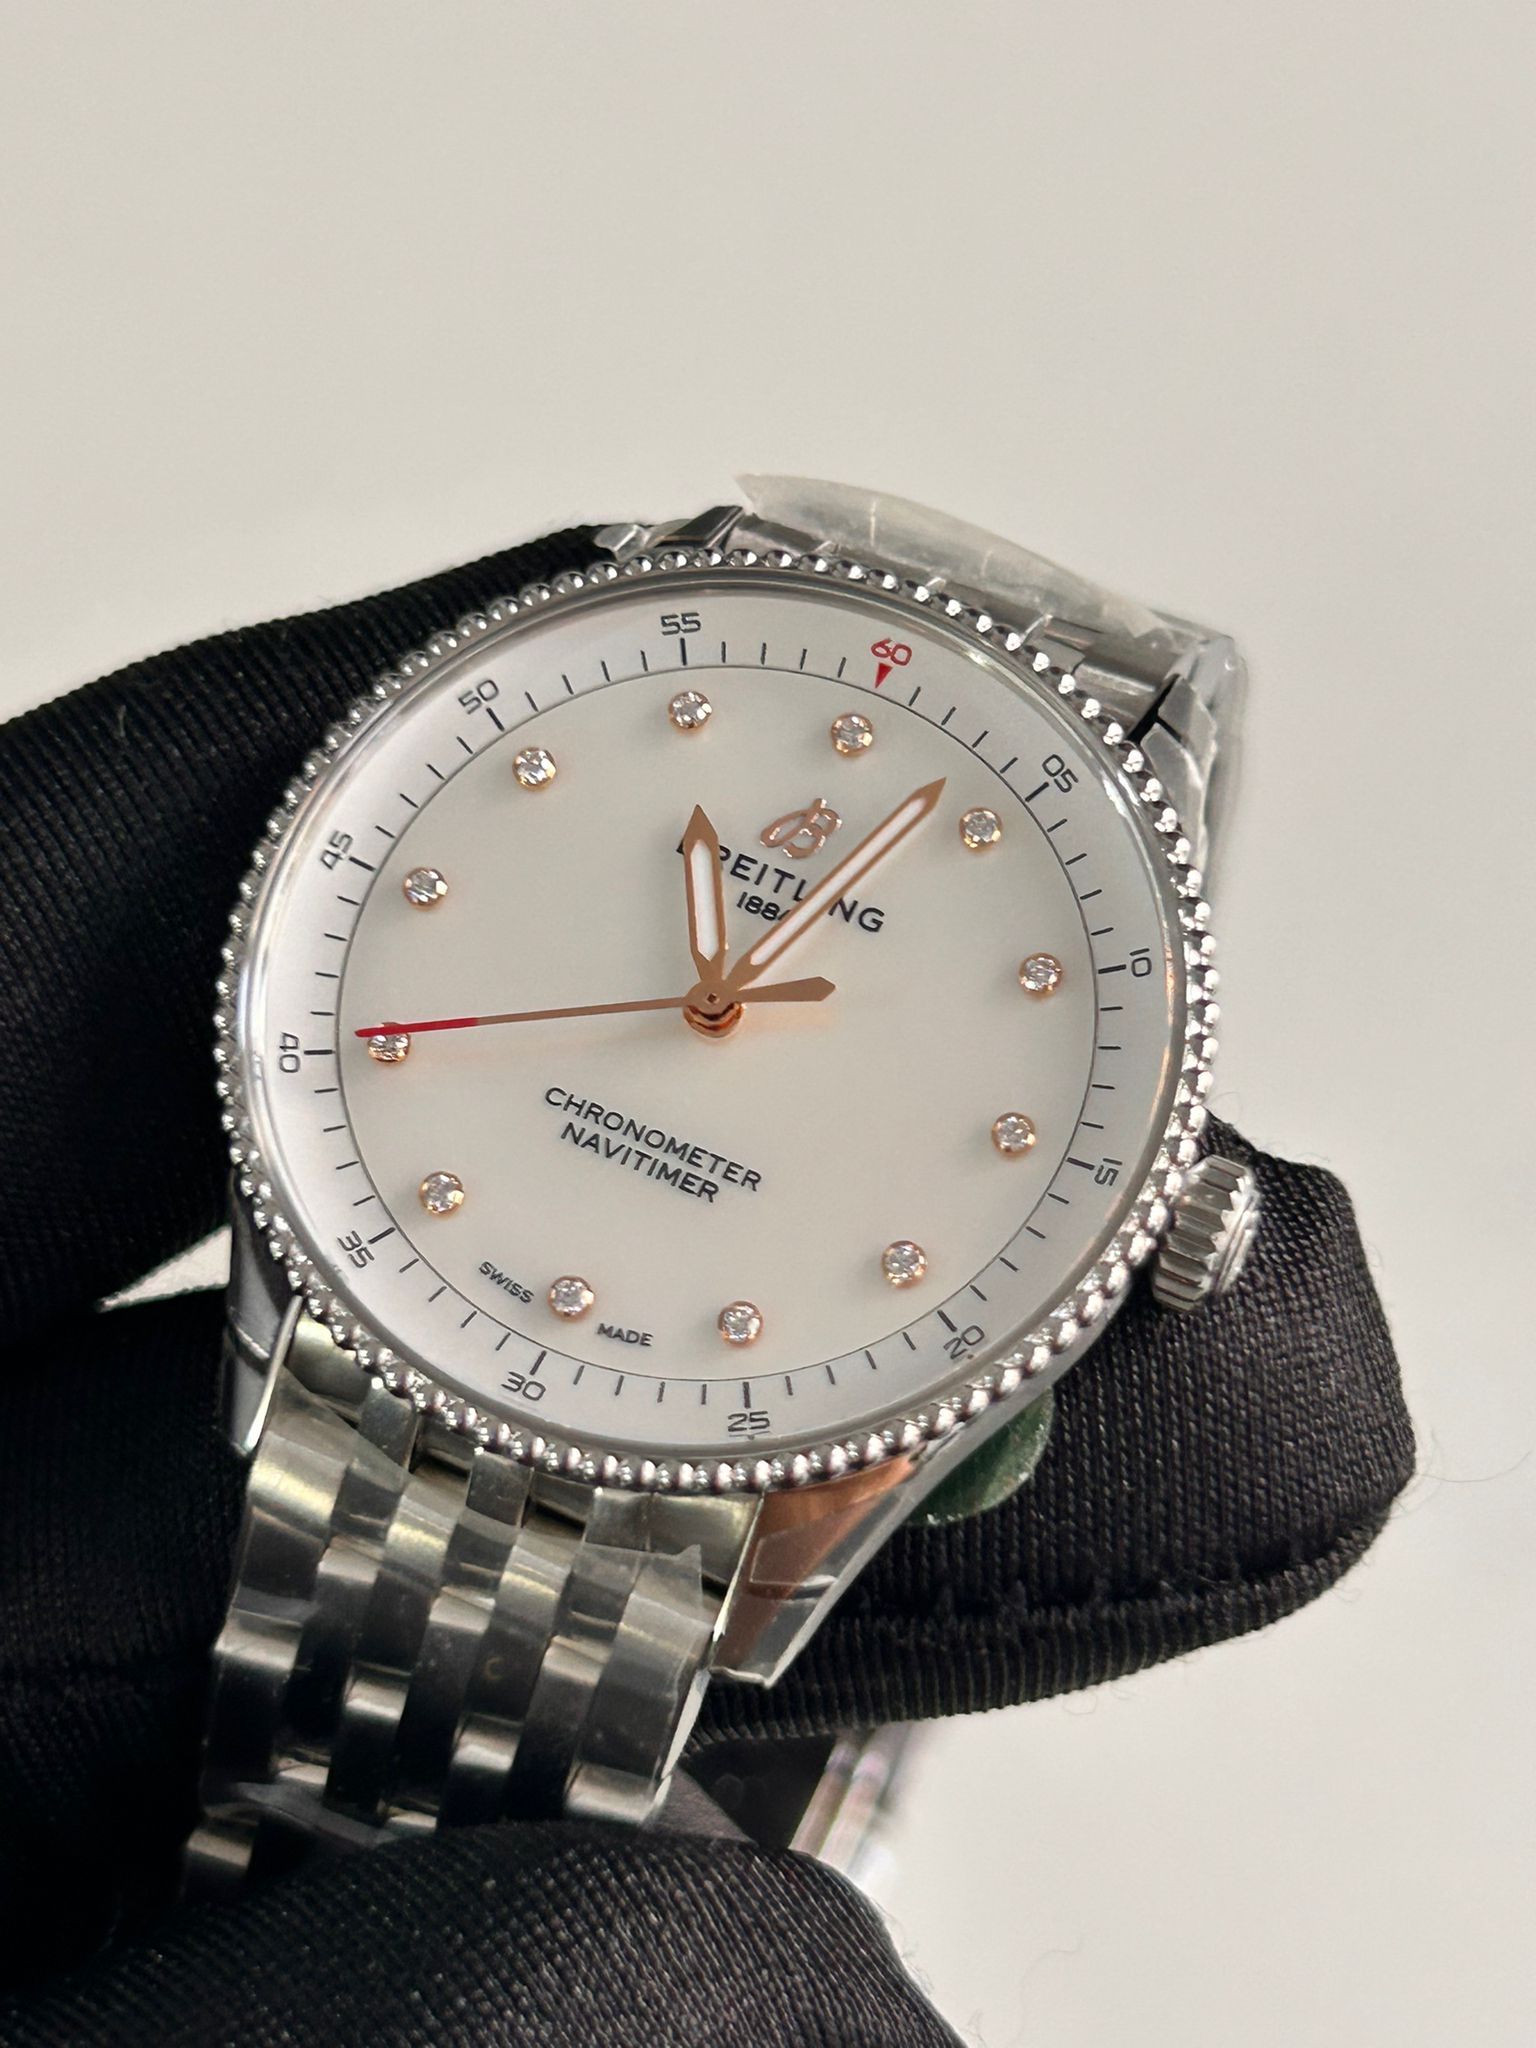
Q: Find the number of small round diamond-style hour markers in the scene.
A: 12